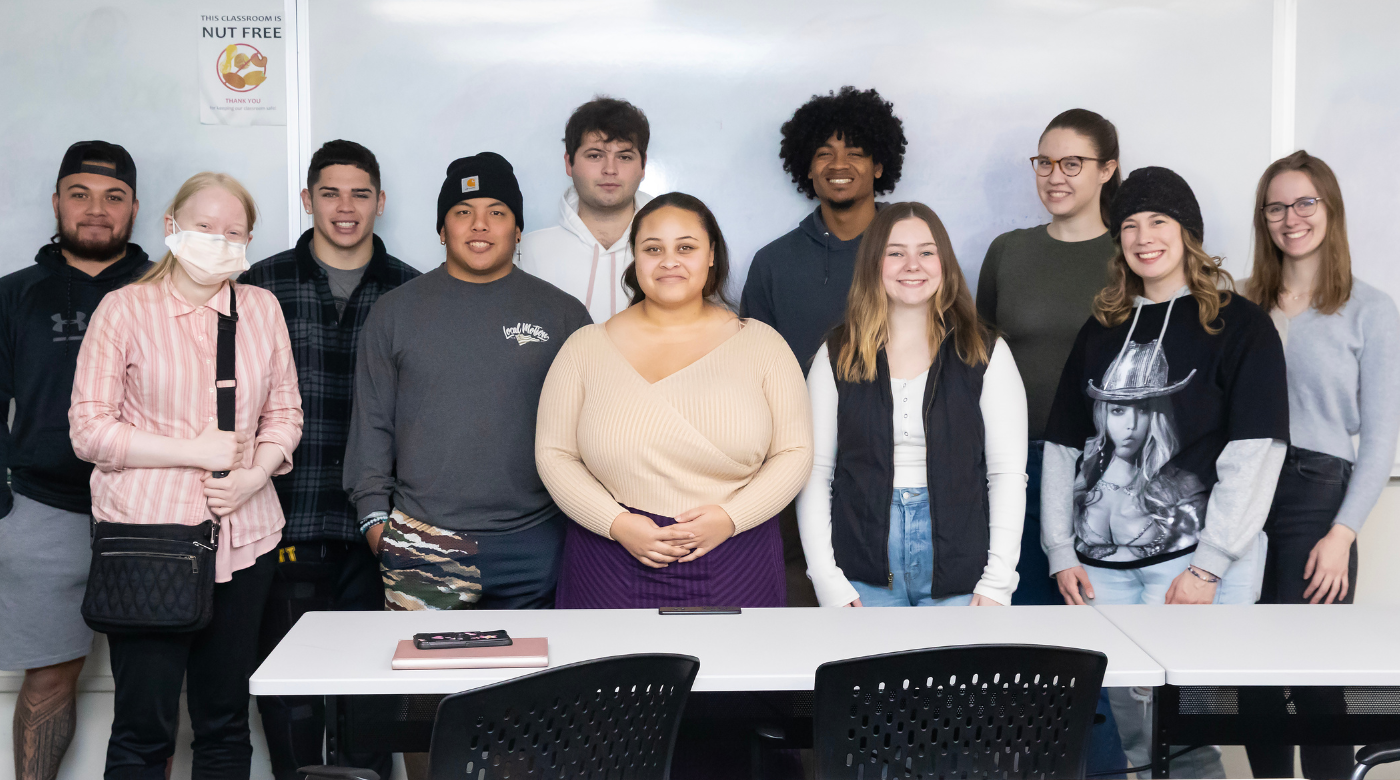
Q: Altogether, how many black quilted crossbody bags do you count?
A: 1